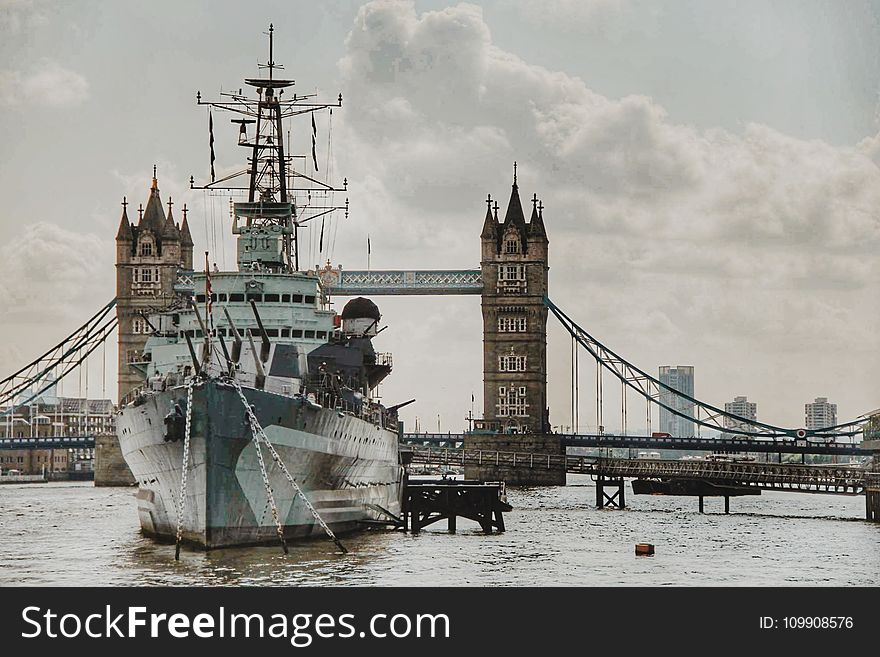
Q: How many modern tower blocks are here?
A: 3